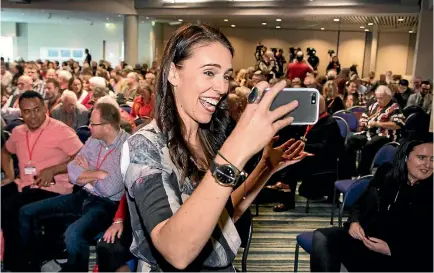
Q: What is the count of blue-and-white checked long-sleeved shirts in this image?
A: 1